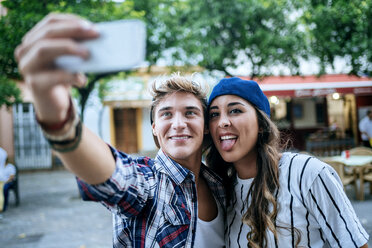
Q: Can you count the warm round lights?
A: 2